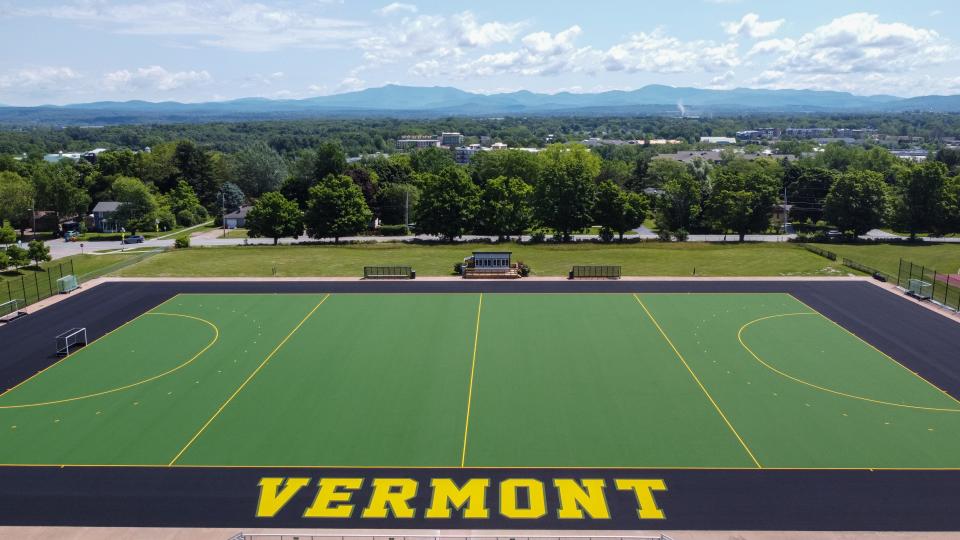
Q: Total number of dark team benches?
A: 2